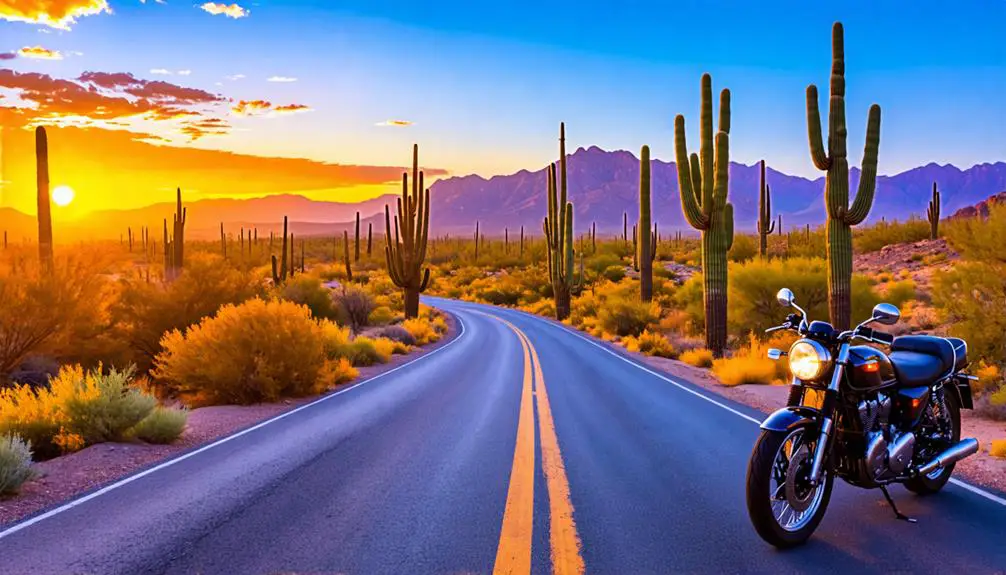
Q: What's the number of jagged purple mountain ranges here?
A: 1